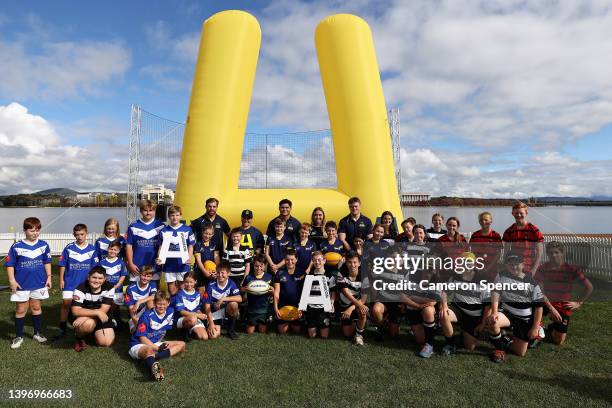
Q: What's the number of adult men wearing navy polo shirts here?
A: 3